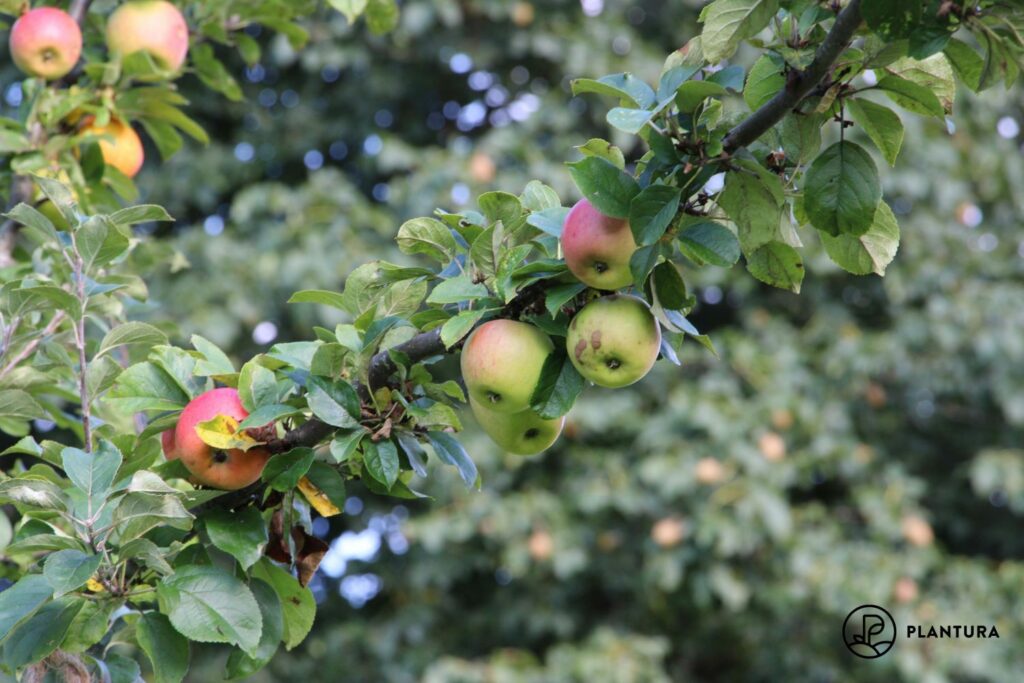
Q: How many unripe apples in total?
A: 3